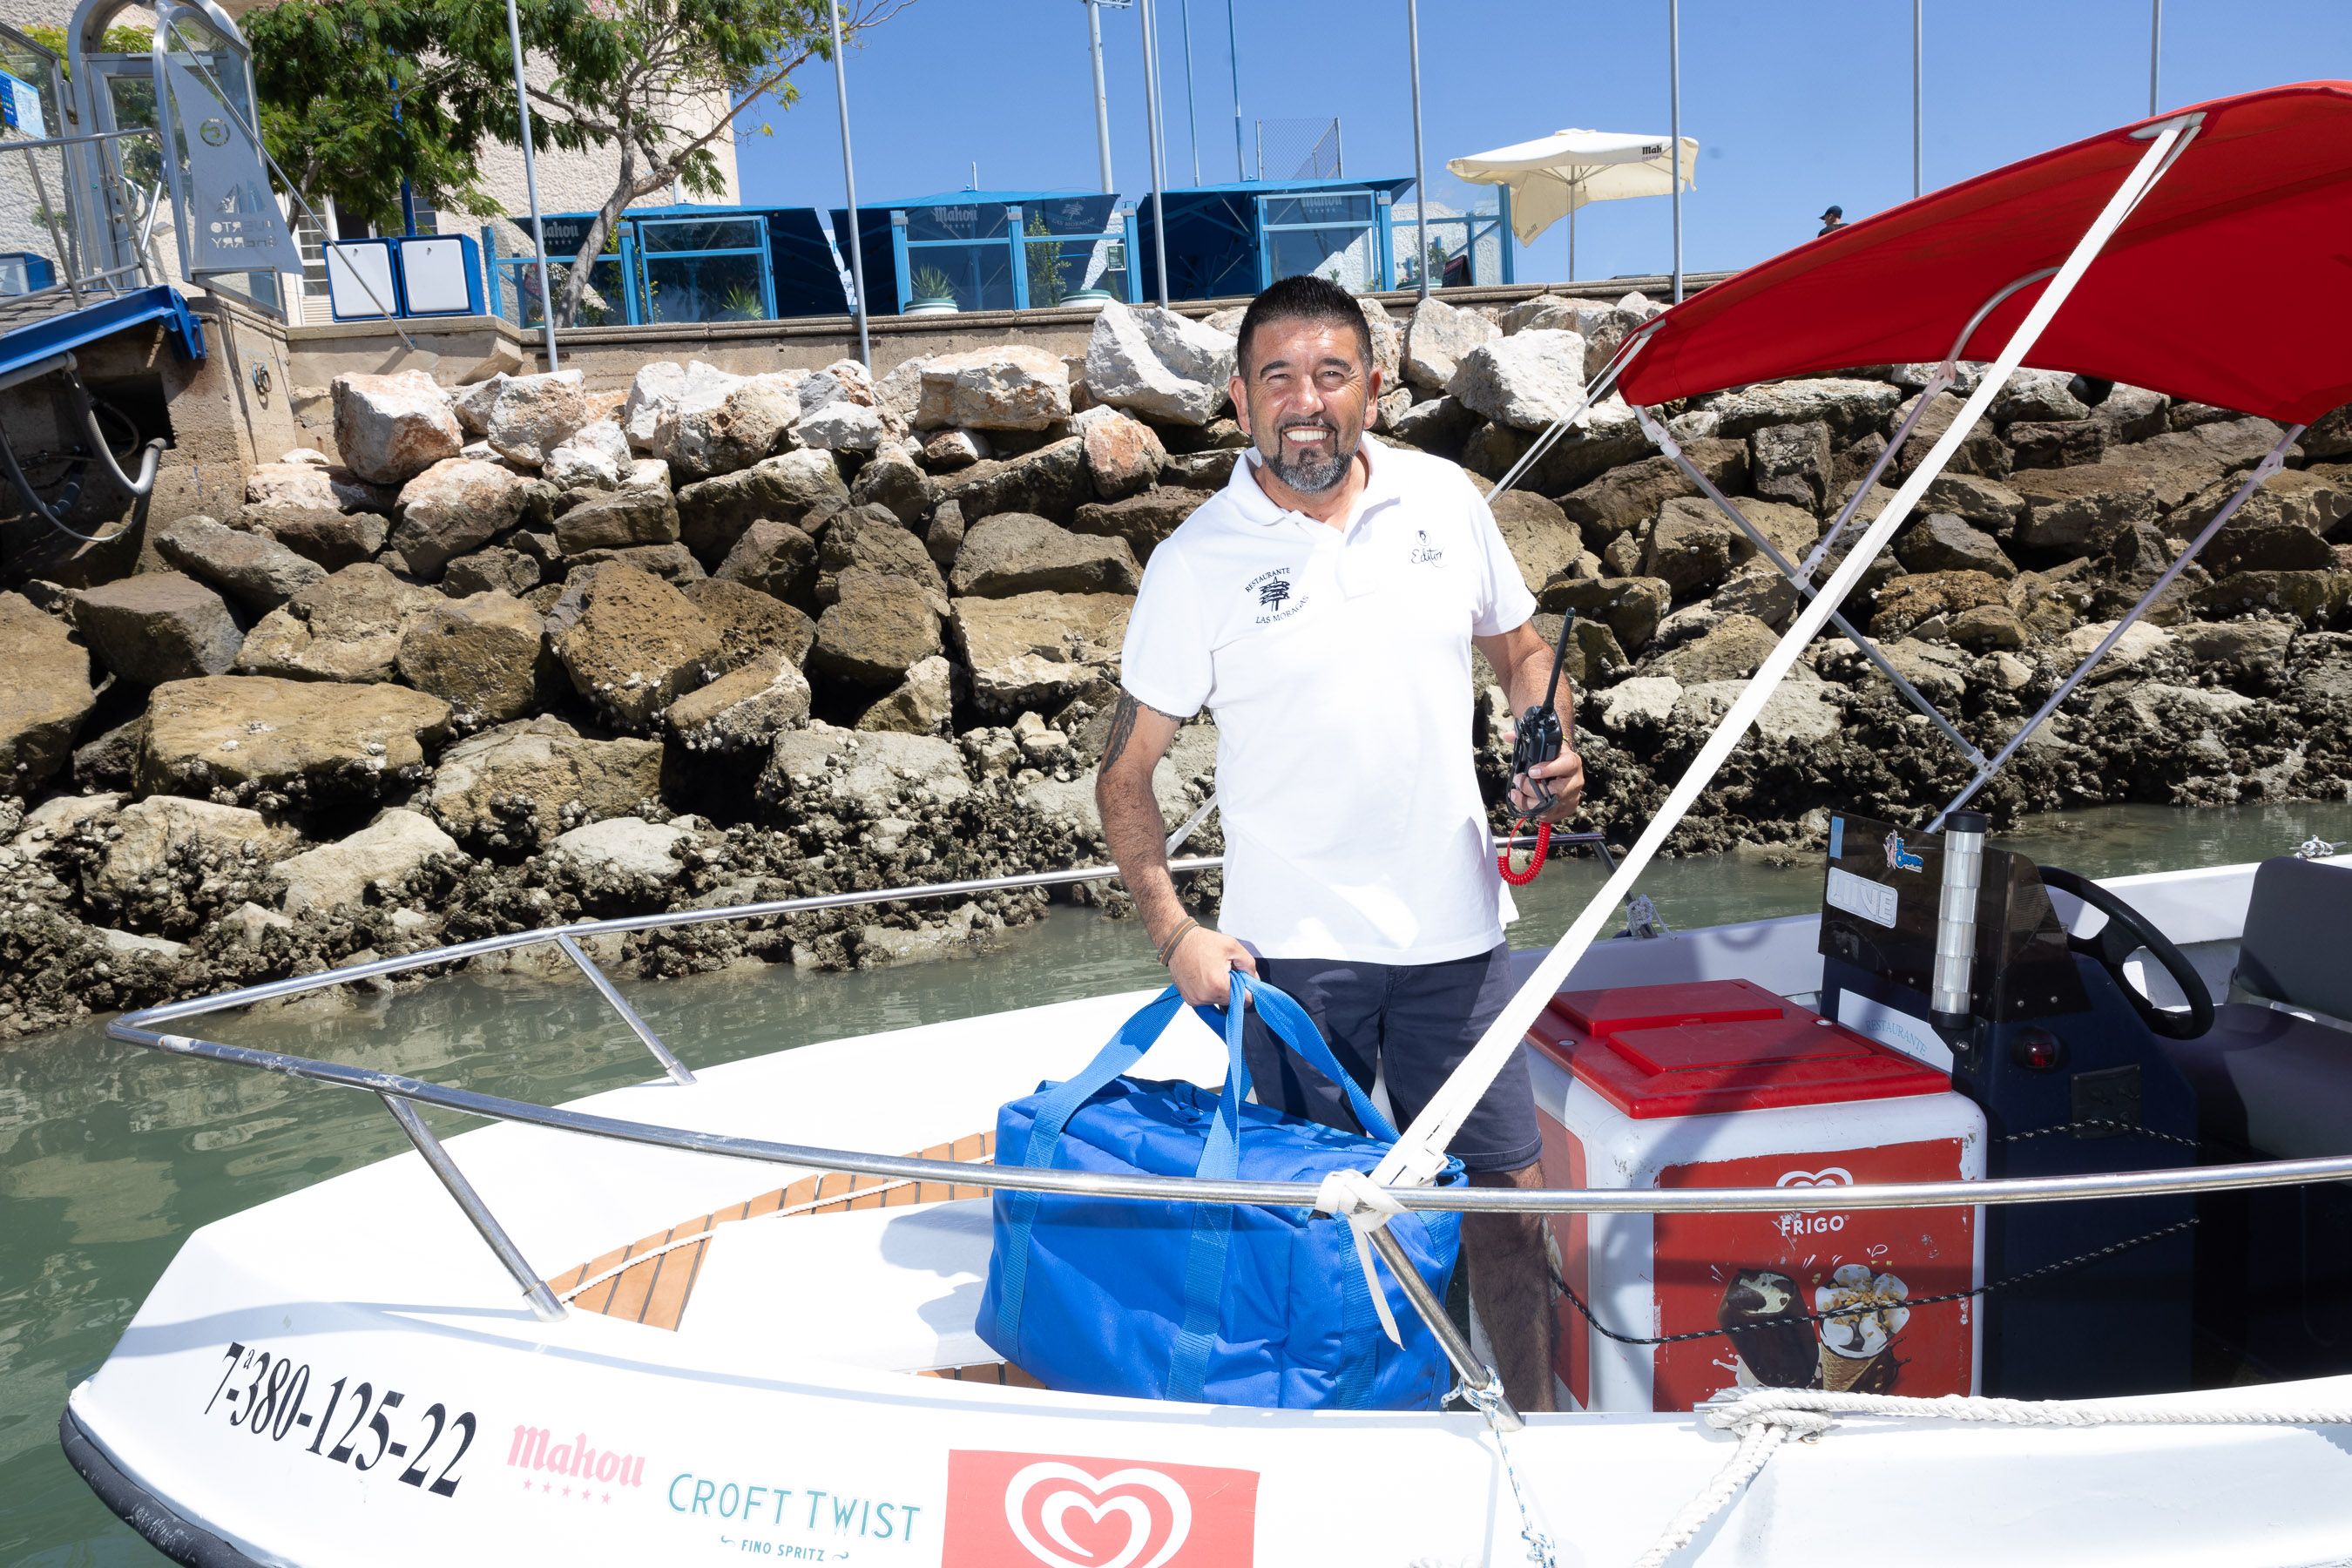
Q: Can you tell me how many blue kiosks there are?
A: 3